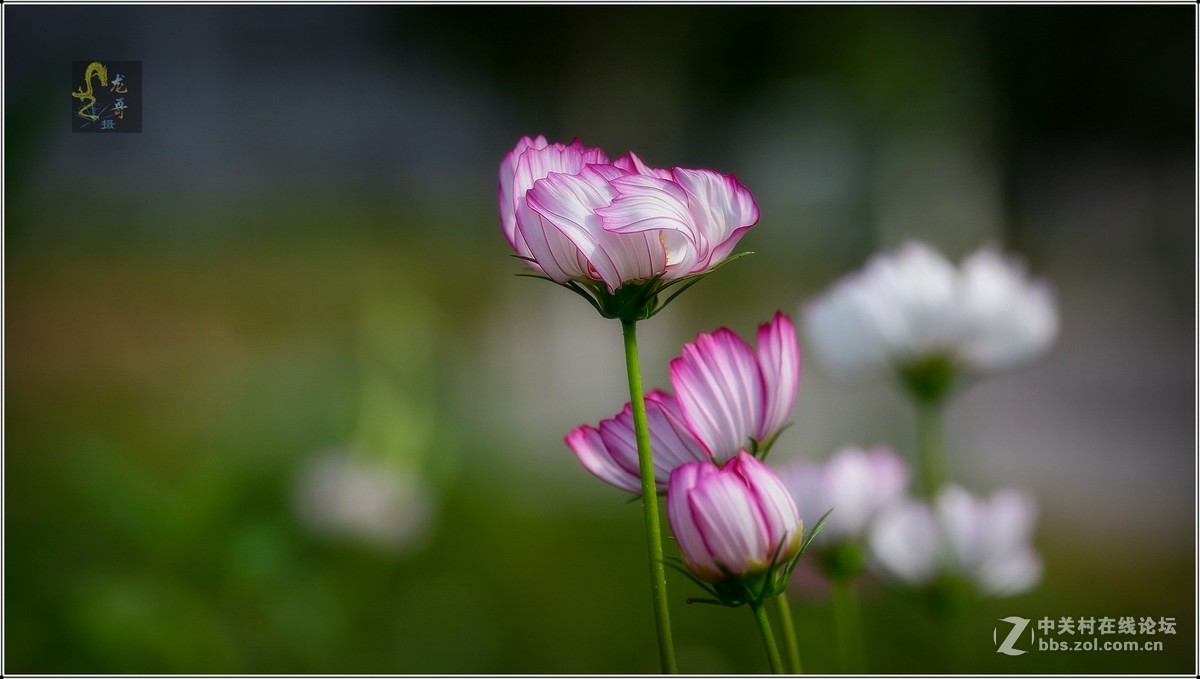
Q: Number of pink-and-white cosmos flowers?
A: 3